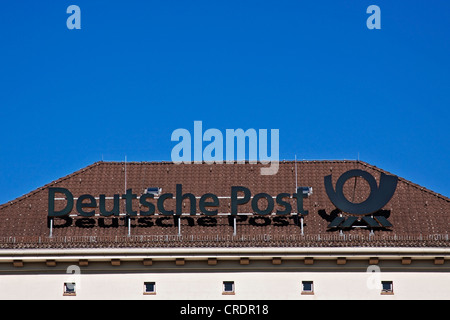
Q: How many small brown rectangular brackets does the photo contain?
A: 14